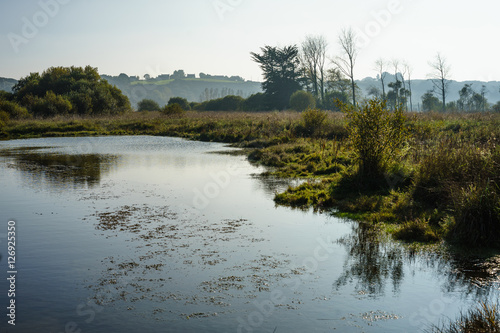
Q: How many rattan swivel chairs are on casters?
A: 0